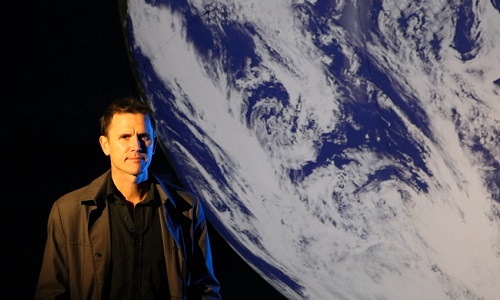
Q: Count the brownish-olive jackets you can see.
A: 1